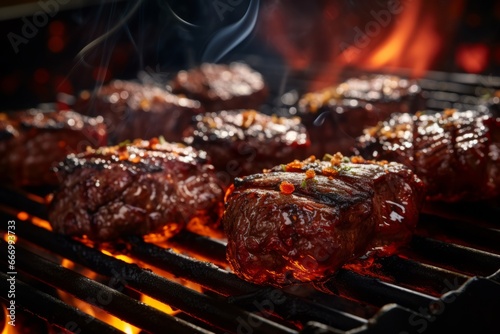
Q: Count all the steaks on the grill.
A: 8